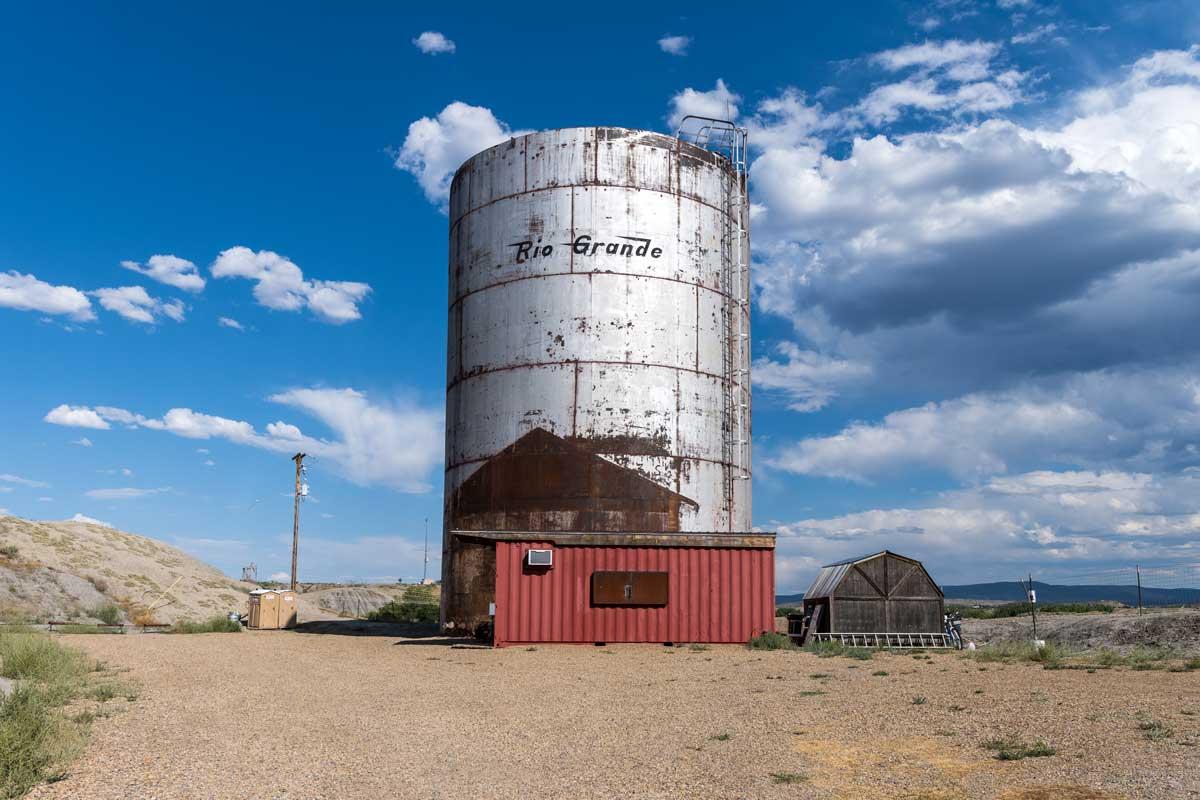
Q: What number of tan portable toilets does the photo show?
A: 2